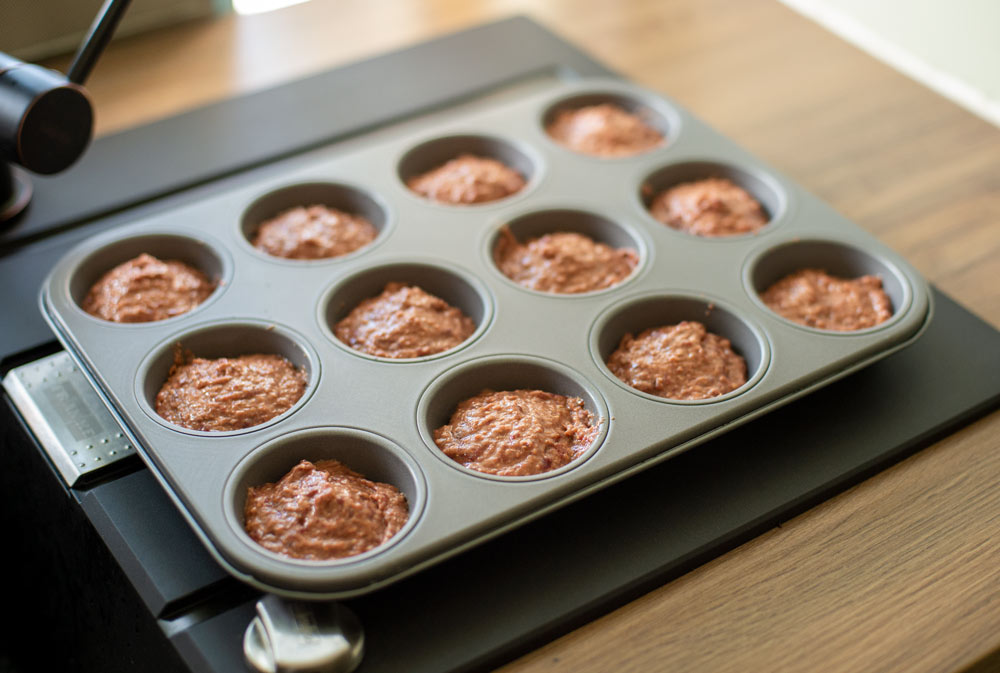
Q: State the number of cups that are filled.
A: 12